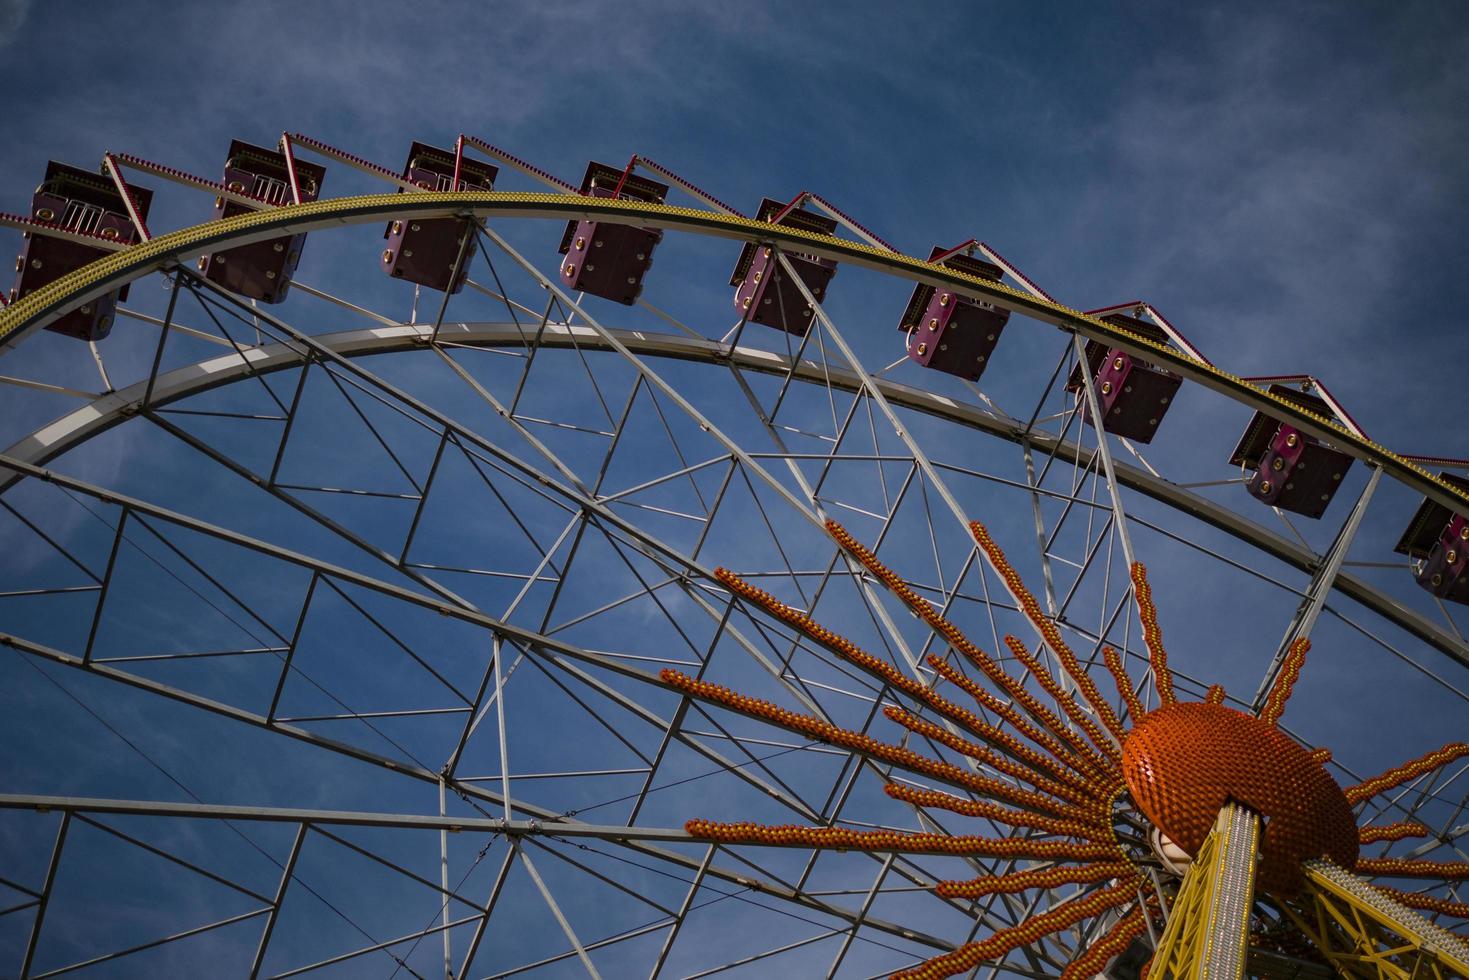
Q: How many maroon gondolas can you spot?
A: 9